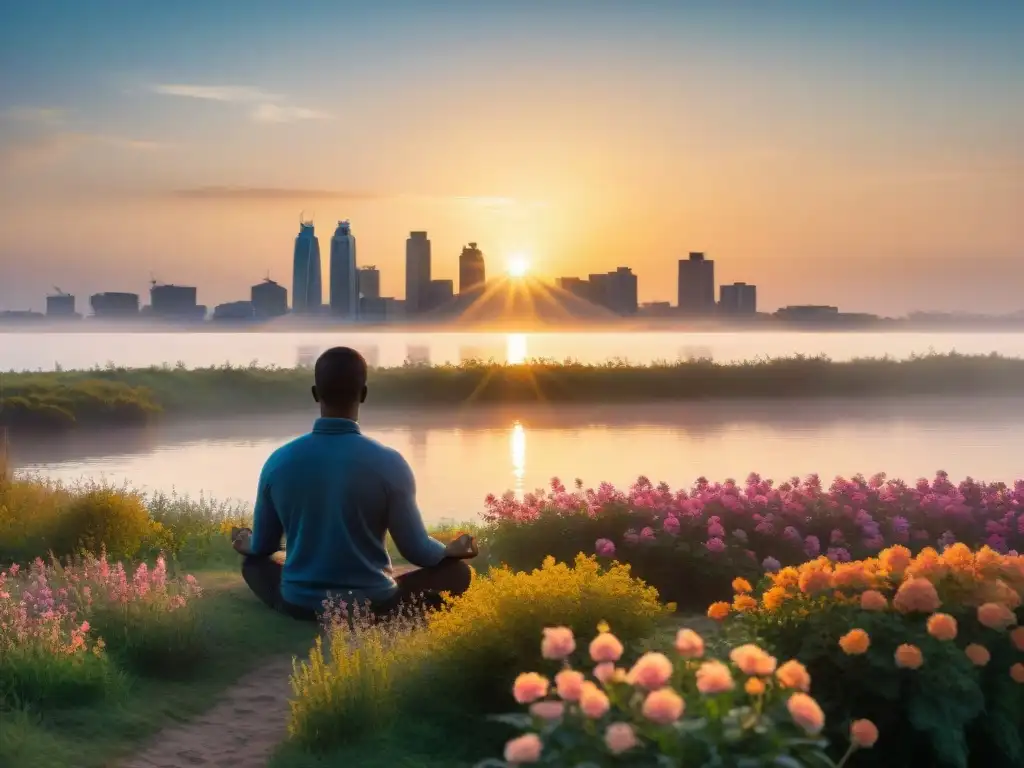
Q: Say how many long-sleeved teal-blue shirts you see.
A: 1